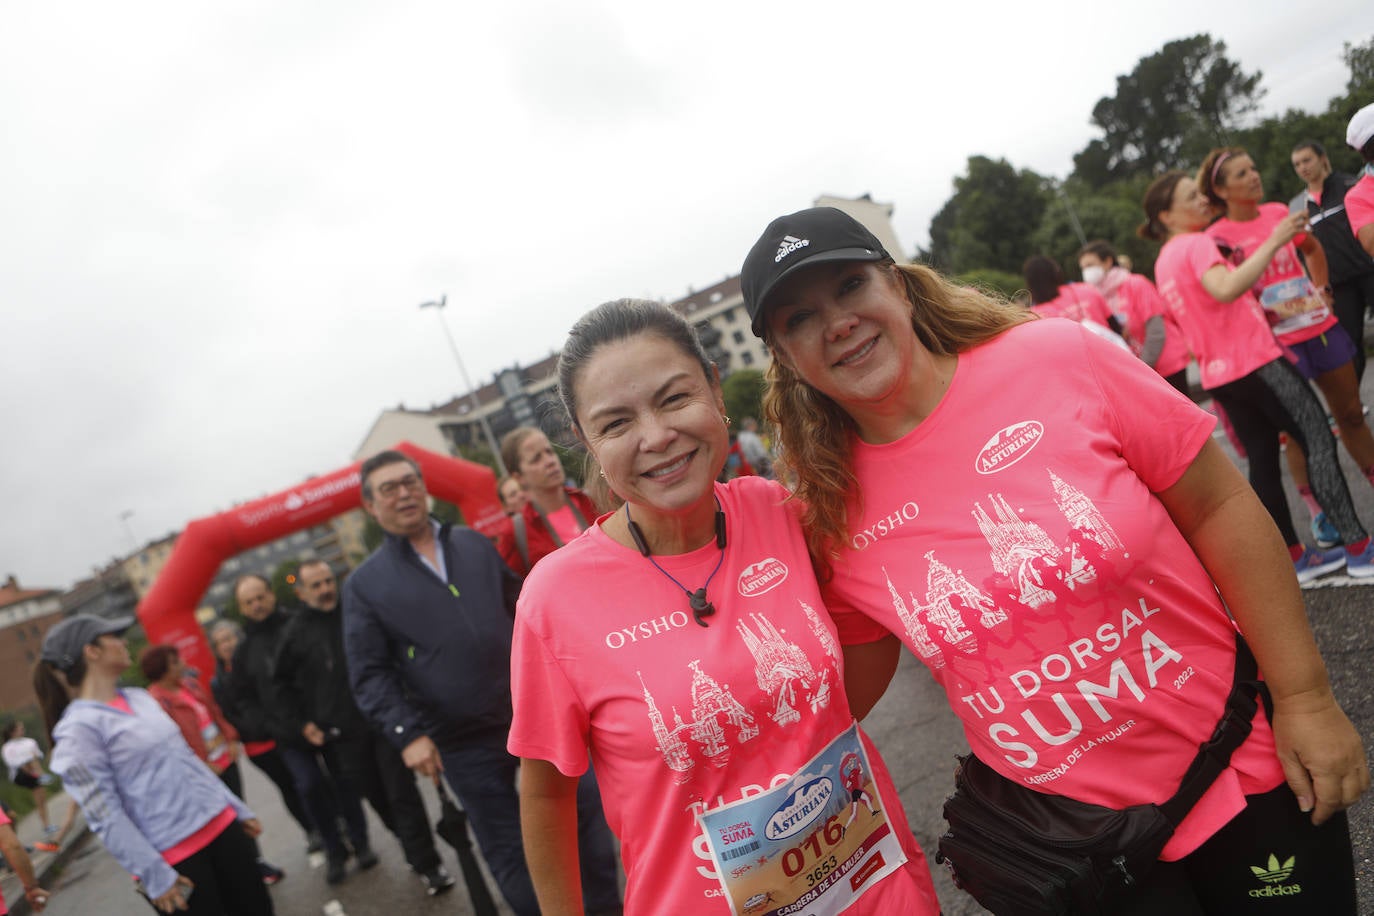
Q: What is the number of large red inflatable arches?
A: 1